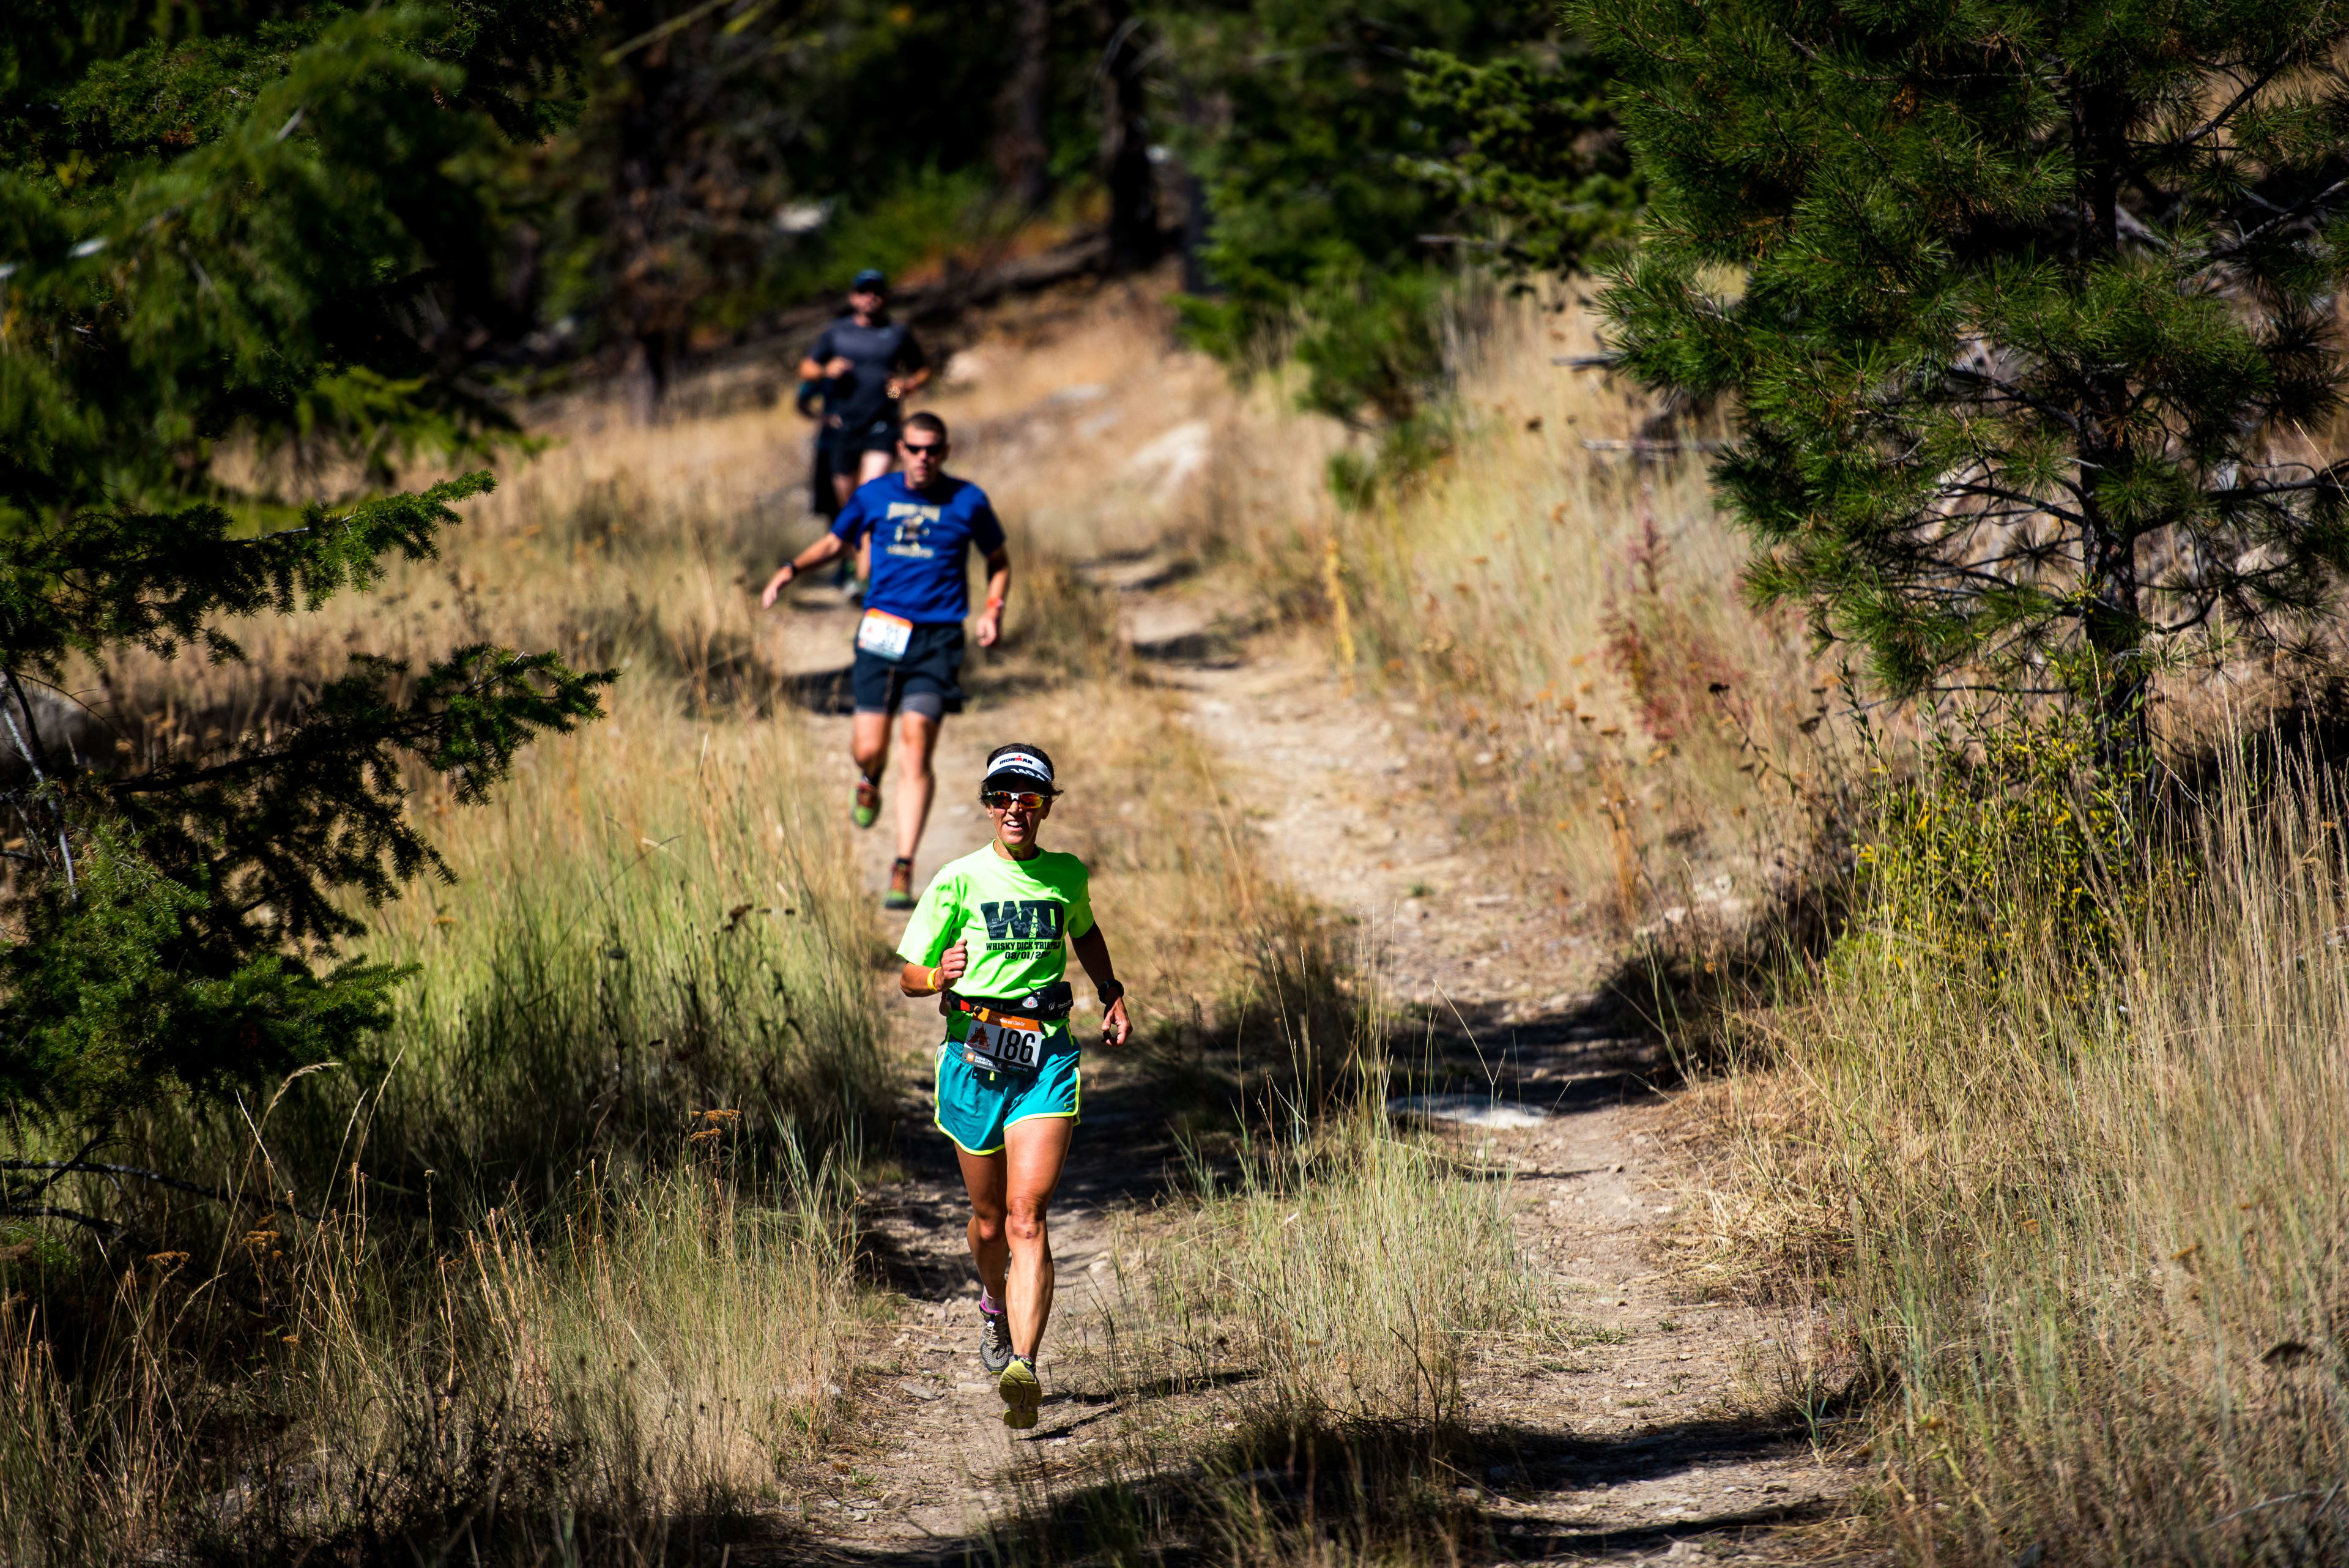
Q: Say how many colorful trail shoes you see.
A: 4